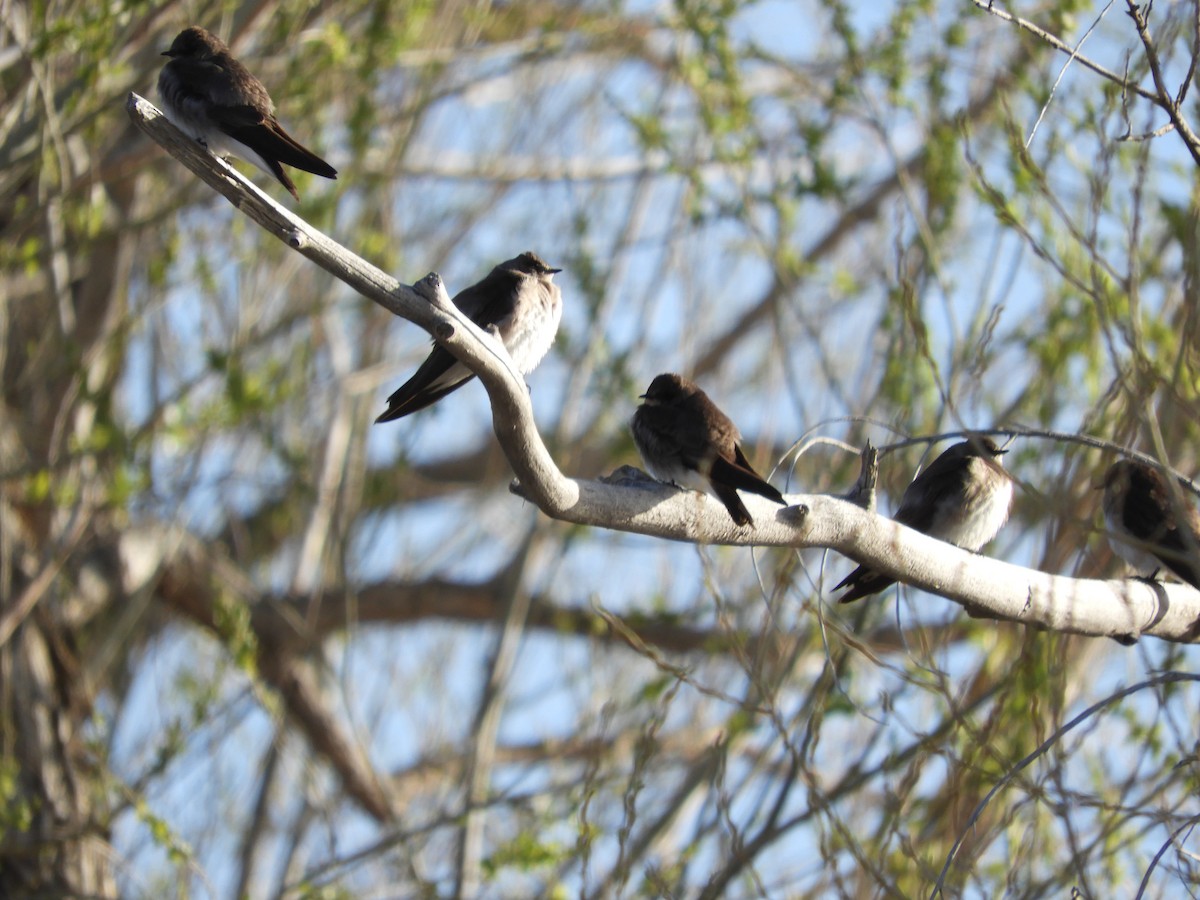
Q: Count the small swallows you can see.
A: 5